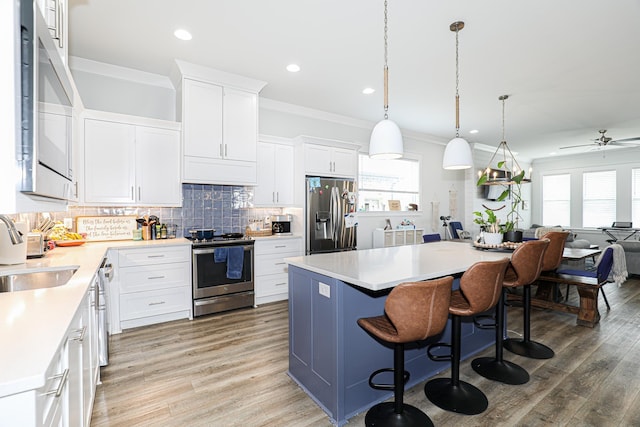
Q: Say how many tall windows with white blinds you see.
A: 3